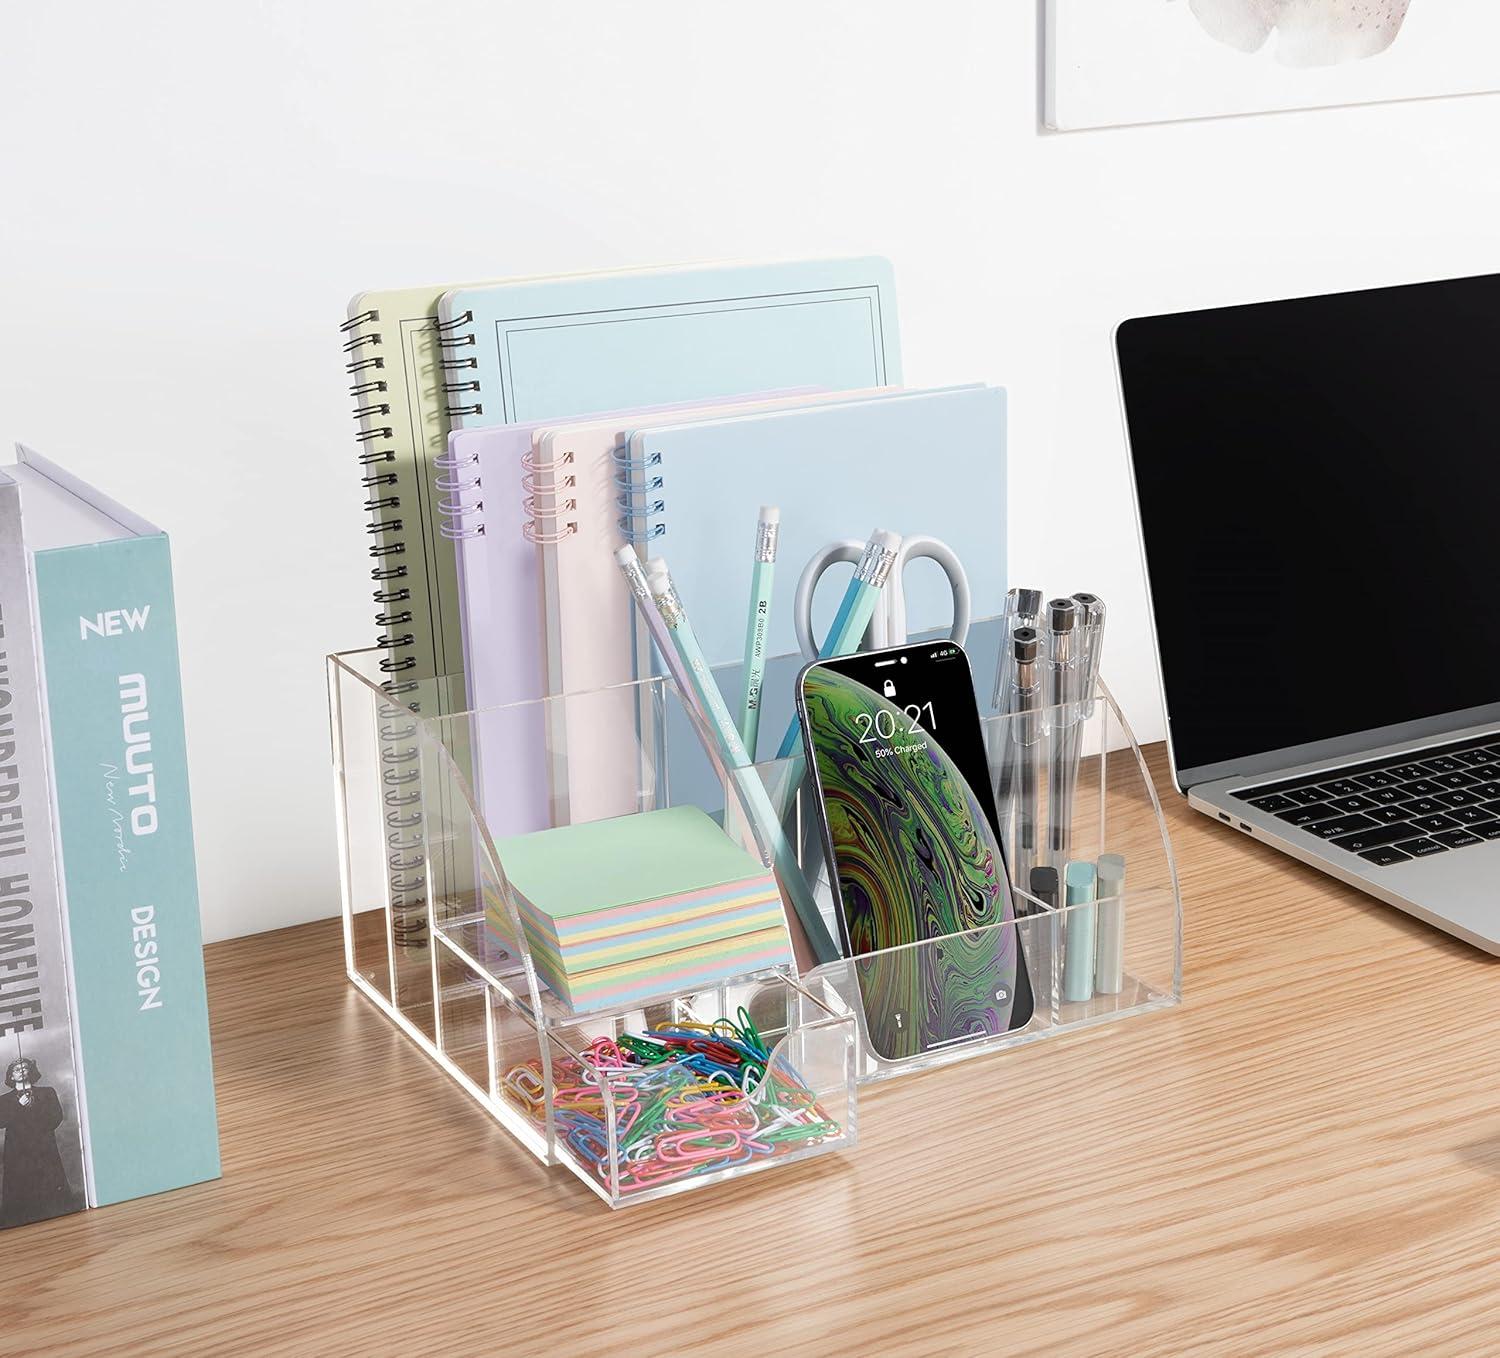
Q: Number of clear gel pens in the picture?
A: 4